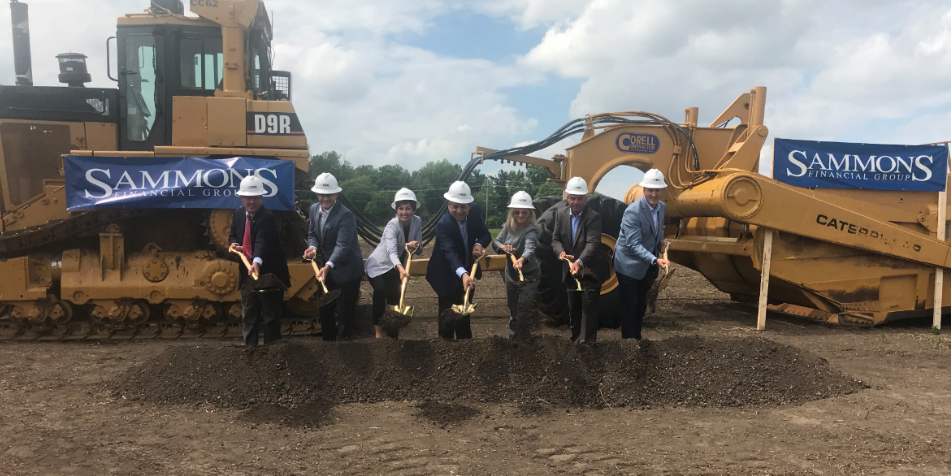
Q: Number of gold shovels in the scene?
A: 7